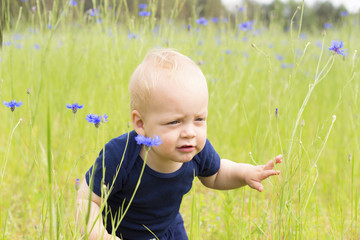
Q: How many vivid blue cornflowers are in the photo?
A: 5